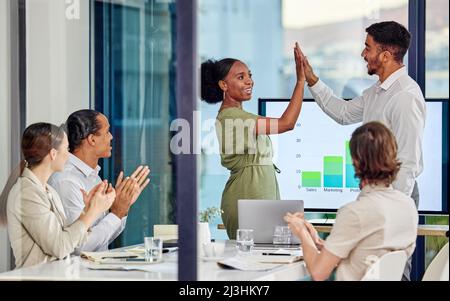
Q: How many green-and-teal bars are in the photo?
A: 2